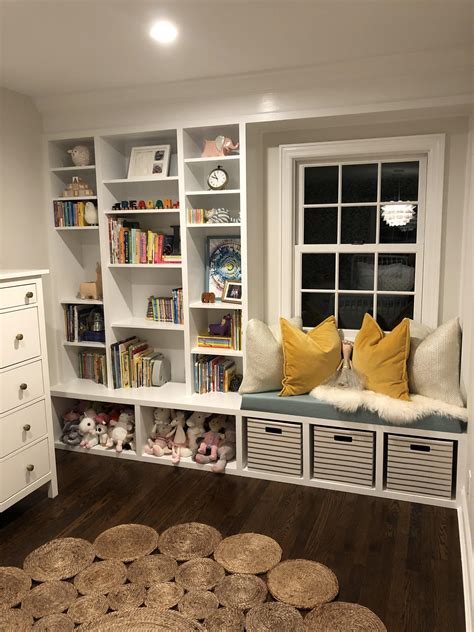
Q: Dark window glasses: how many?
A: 12